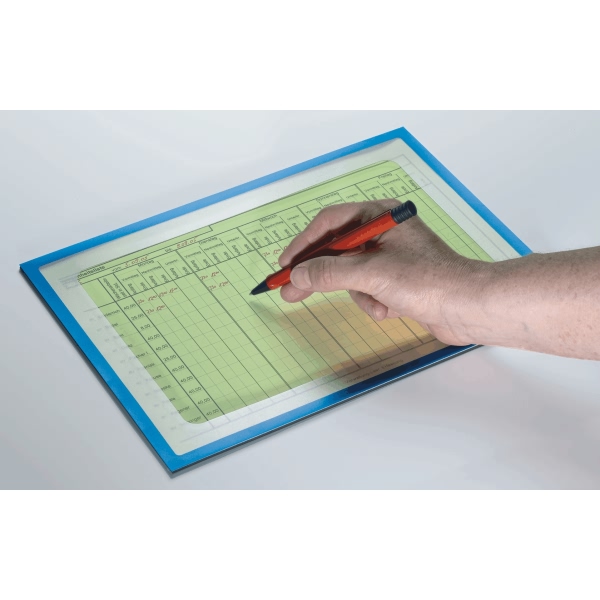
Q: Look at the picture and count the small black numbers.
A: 11